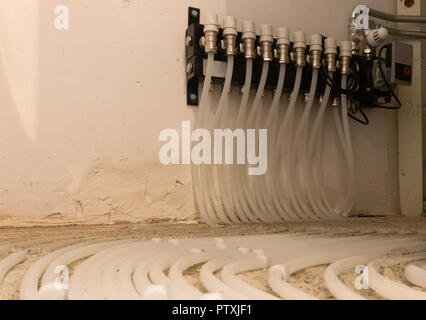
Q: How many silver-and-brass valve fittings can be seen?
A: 9